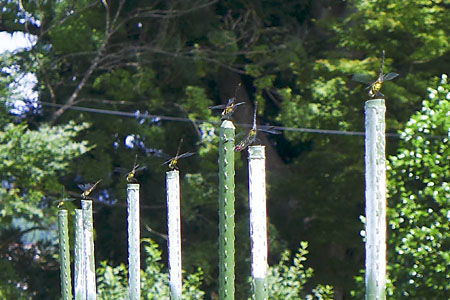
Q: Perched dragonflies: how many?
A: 7